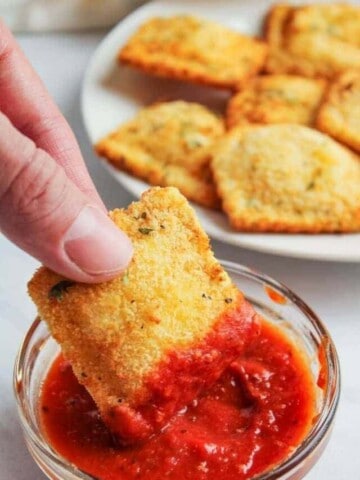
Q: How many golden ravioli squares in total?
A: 7